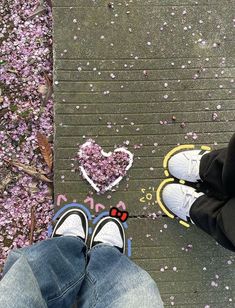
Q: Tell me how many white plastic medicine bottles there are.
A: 0